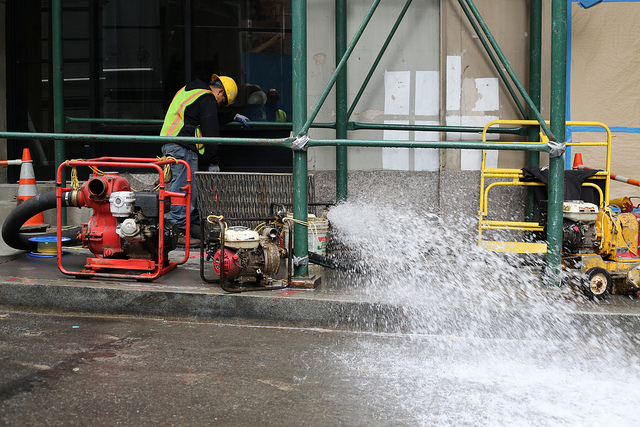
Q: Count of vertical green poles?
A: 5